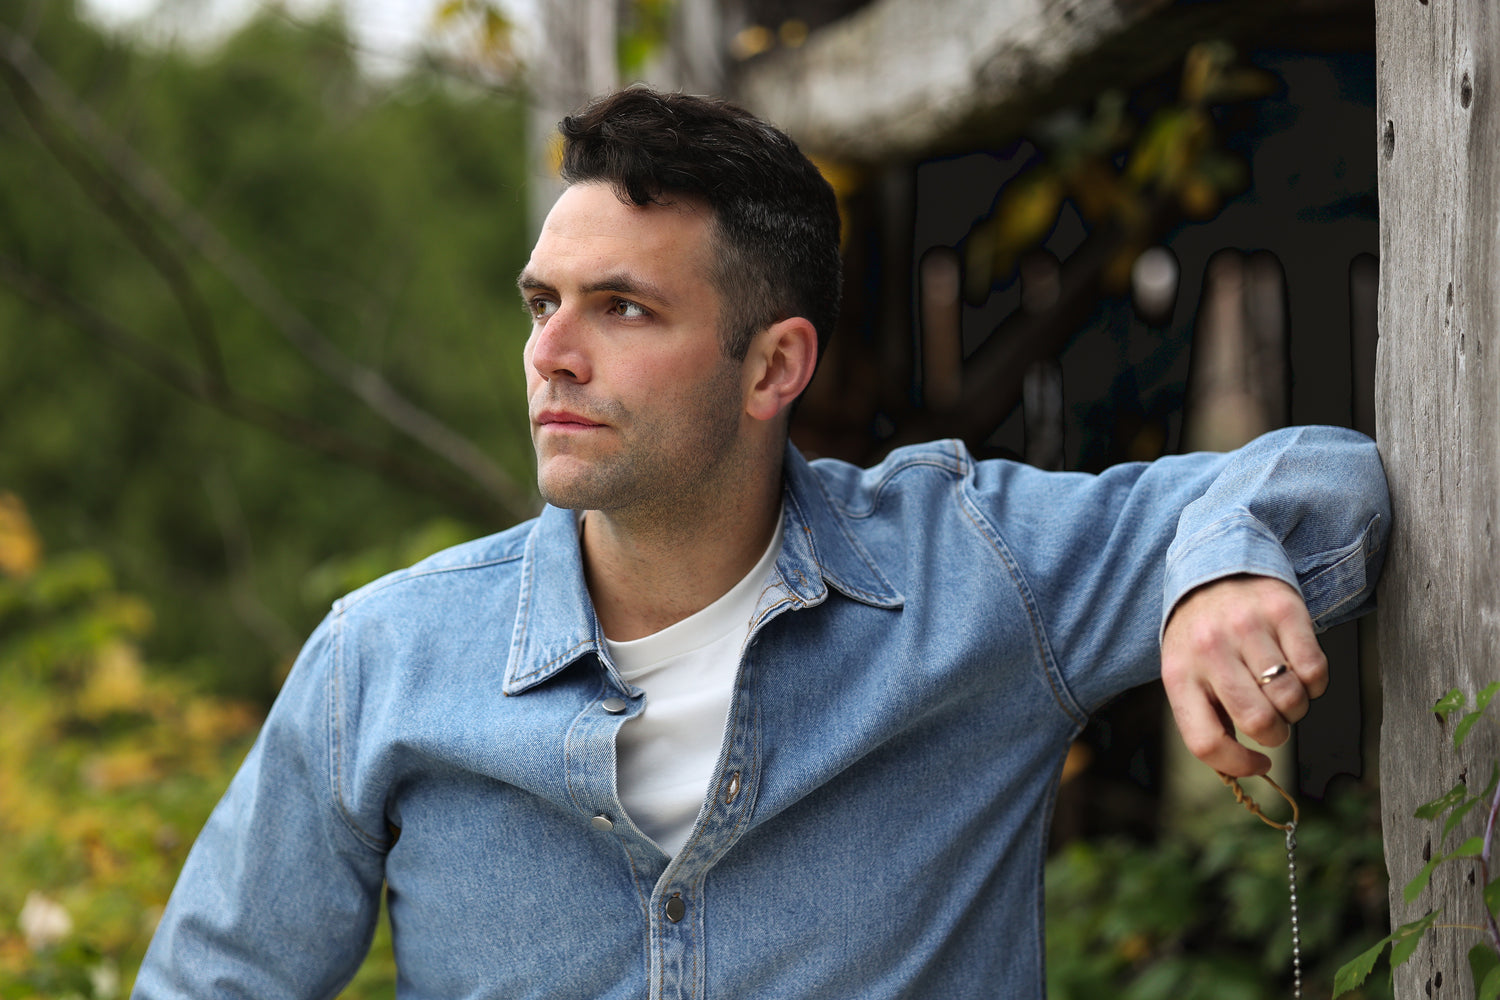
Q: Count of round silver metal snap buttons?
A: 3